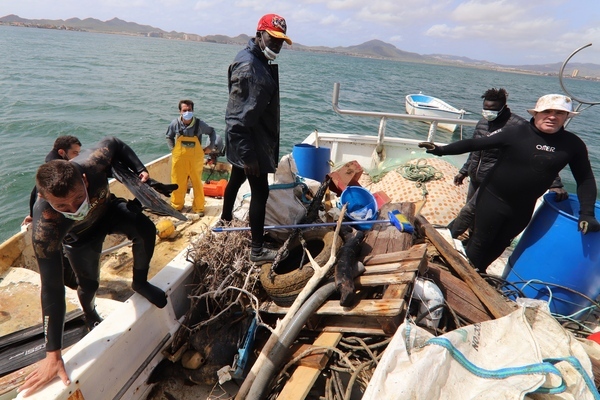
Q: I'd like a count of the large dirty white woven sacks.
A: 2